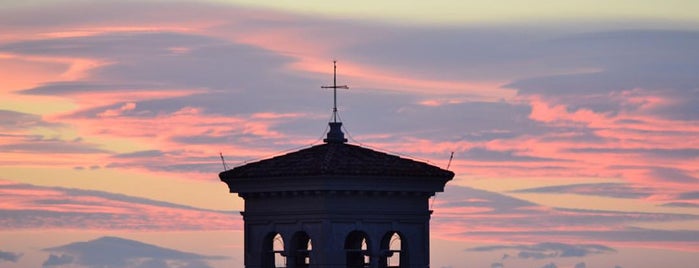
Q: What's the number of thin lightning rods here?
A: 2